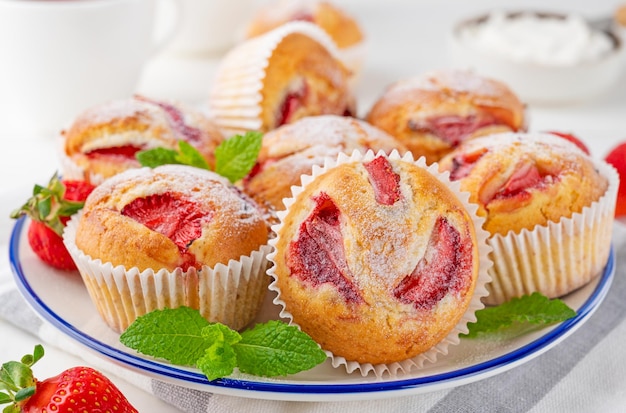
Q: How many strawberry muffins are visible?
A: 8